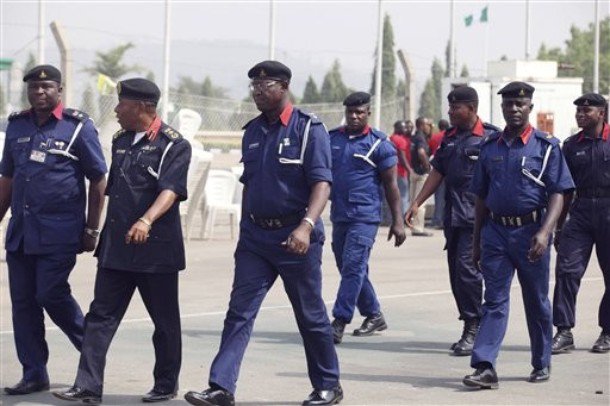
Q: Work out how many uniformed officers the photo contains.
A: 7